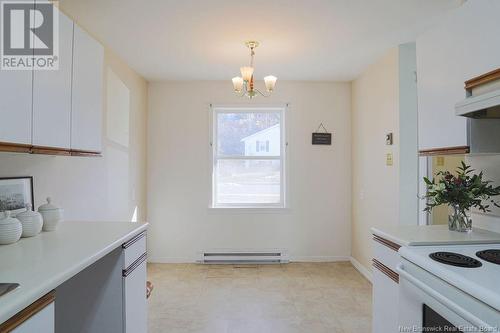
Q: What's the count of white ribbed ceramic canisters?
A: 3